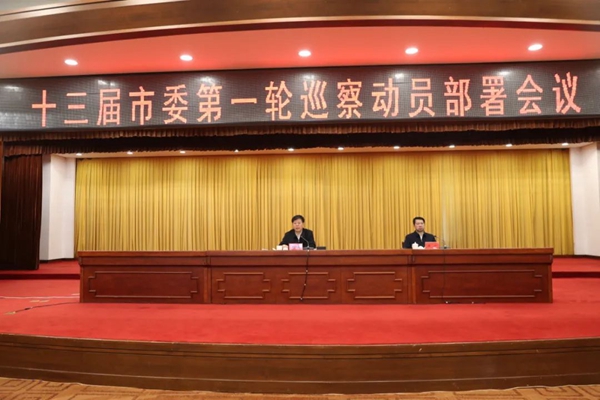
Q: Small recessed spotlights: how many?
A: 15